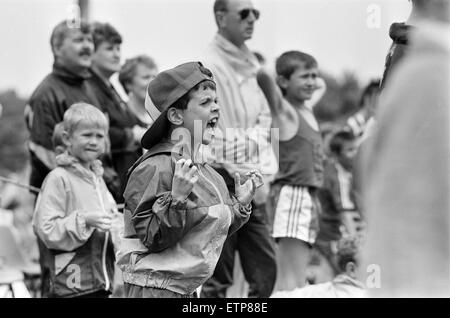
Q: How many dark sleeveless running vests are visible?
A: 1